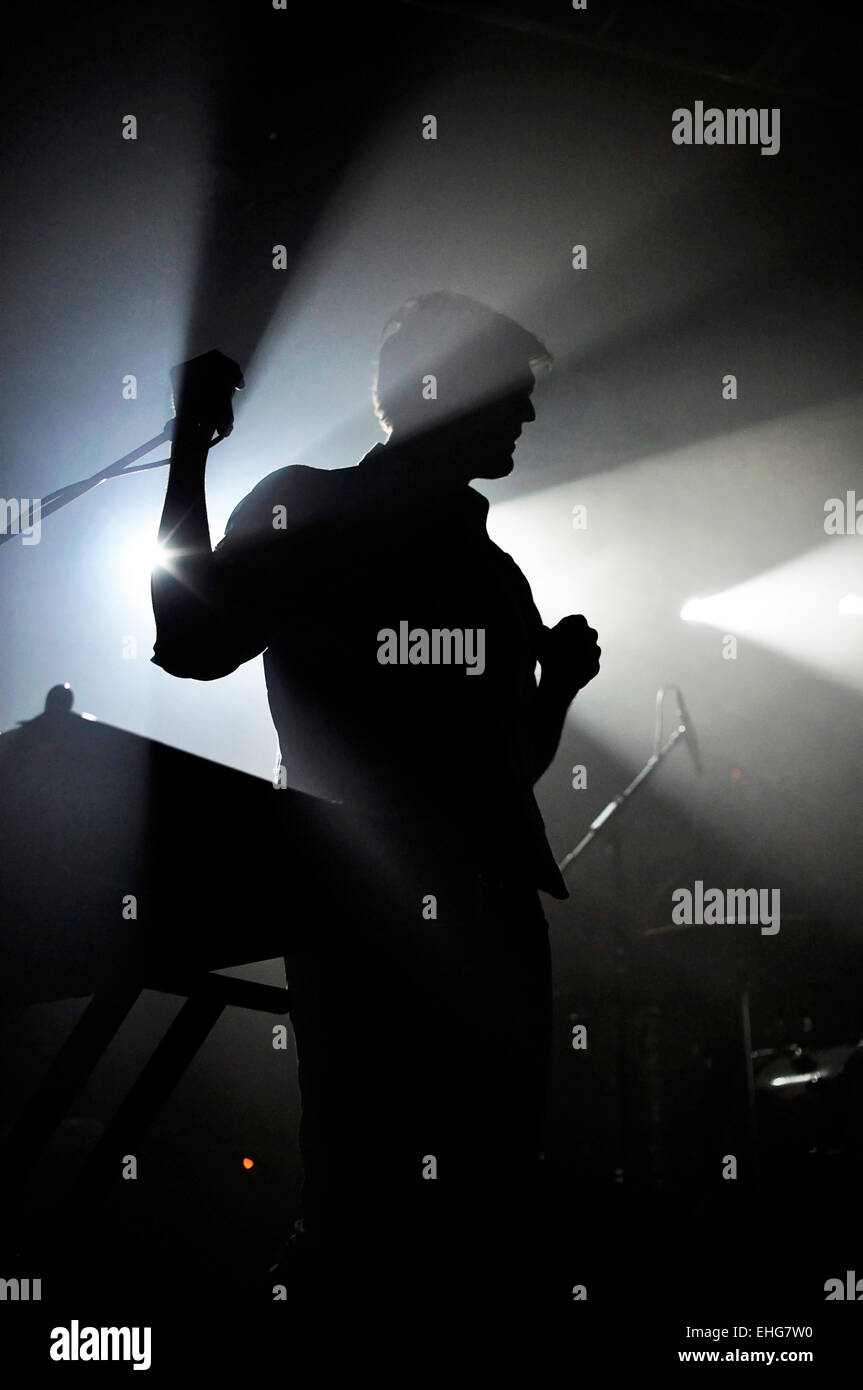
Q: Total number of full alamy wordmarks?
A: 4